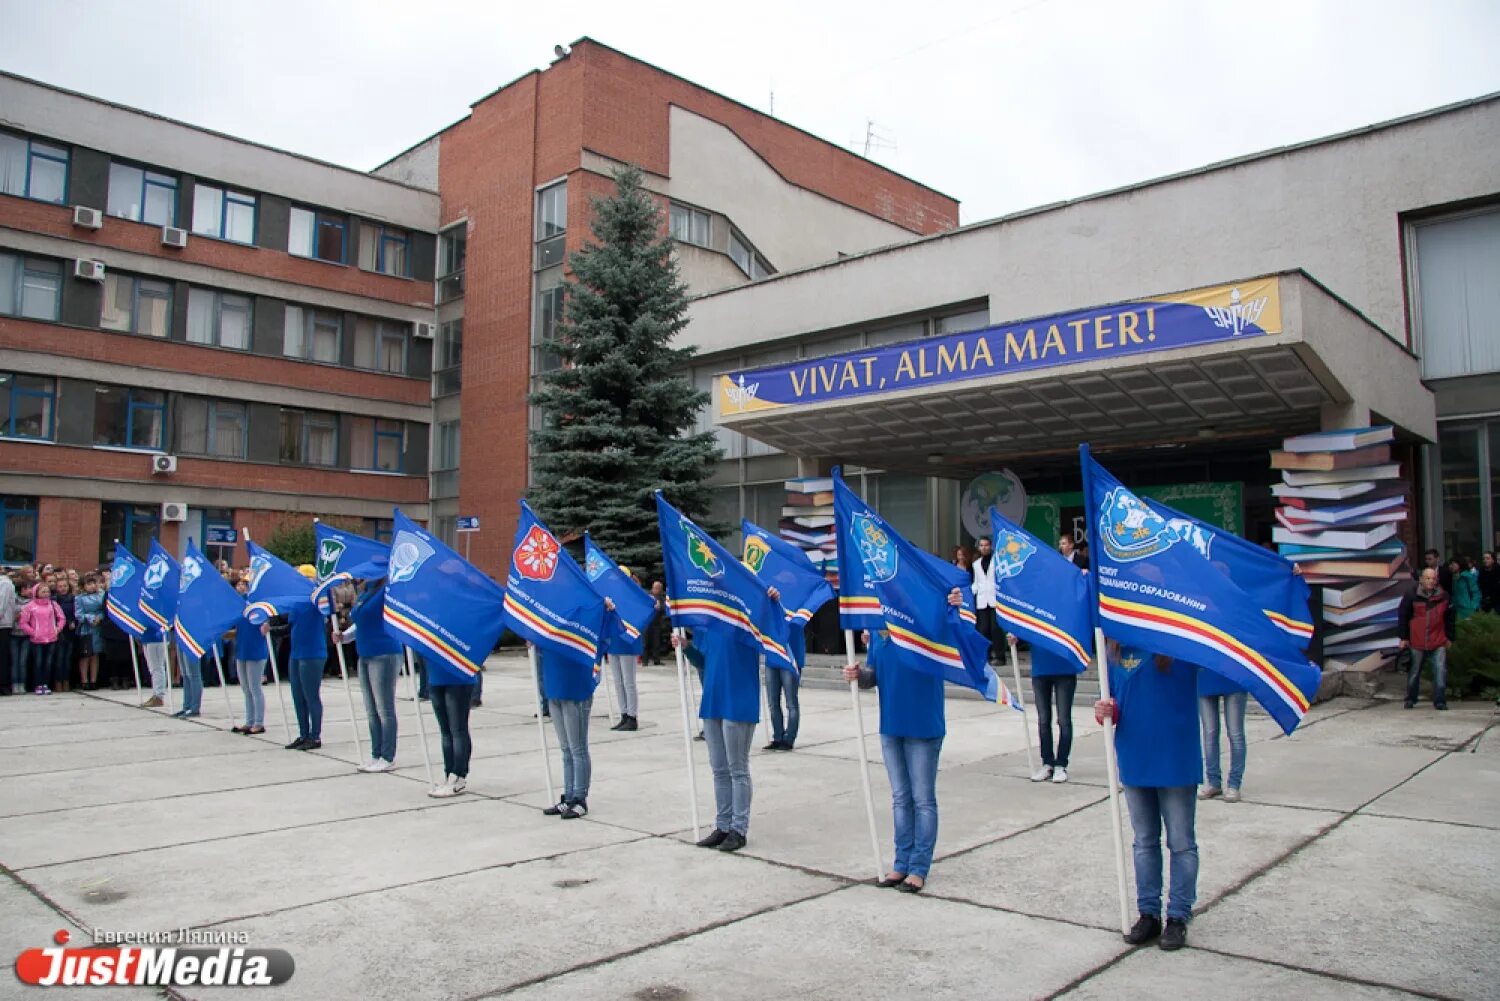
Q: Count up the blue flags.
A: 15